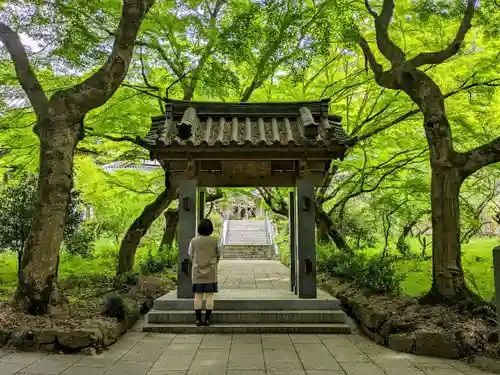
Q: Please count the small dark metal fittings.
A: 4